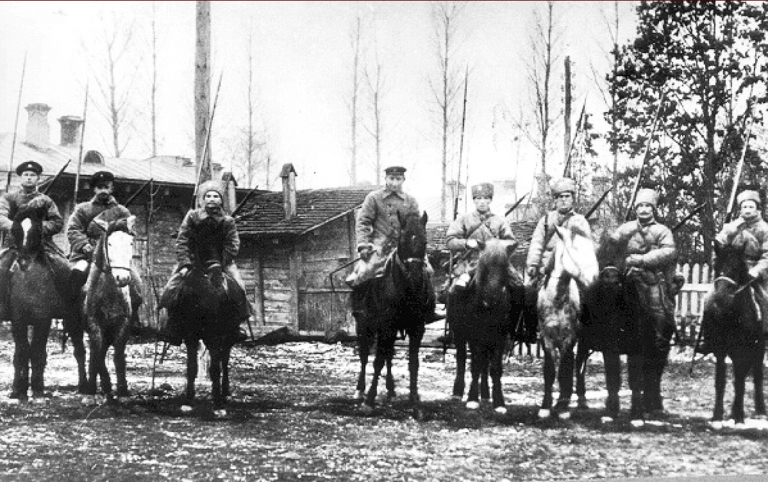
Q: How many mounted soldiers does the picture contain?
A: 8